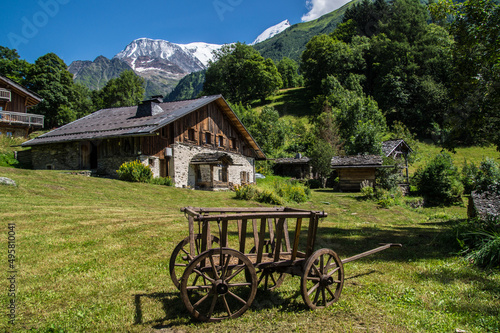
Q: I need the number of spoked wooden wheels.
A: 4